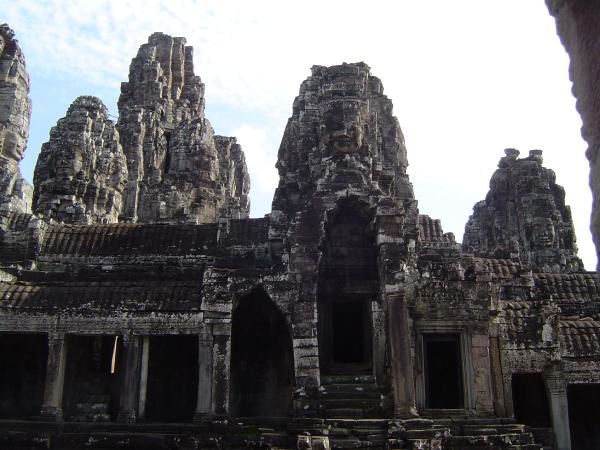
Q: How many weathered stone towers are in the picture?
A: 5